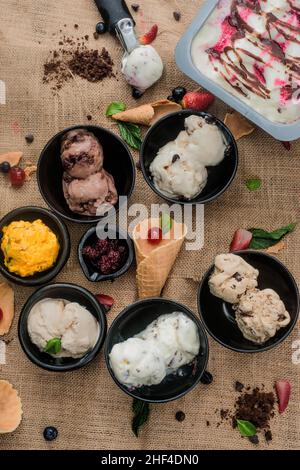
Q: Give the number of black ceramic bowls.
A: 7